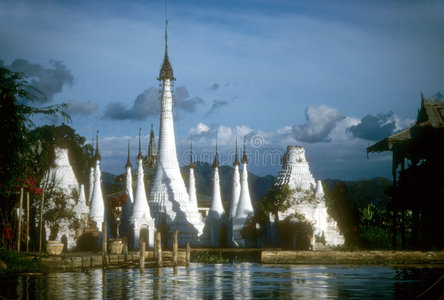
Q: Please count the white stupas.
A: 11